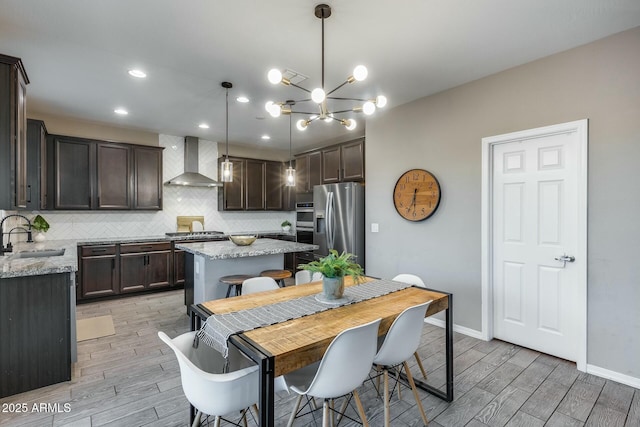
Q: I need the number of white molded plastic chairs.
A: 6